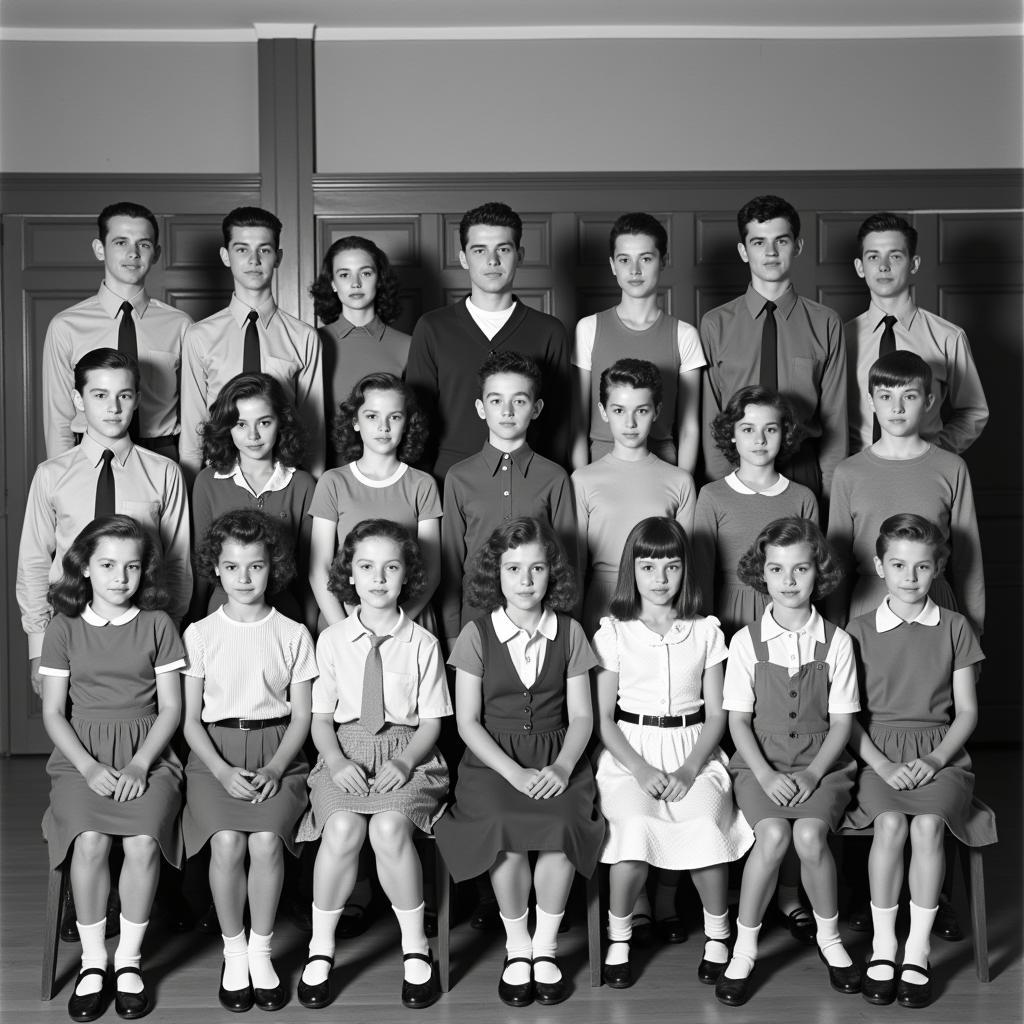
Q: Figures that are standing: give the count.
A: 14